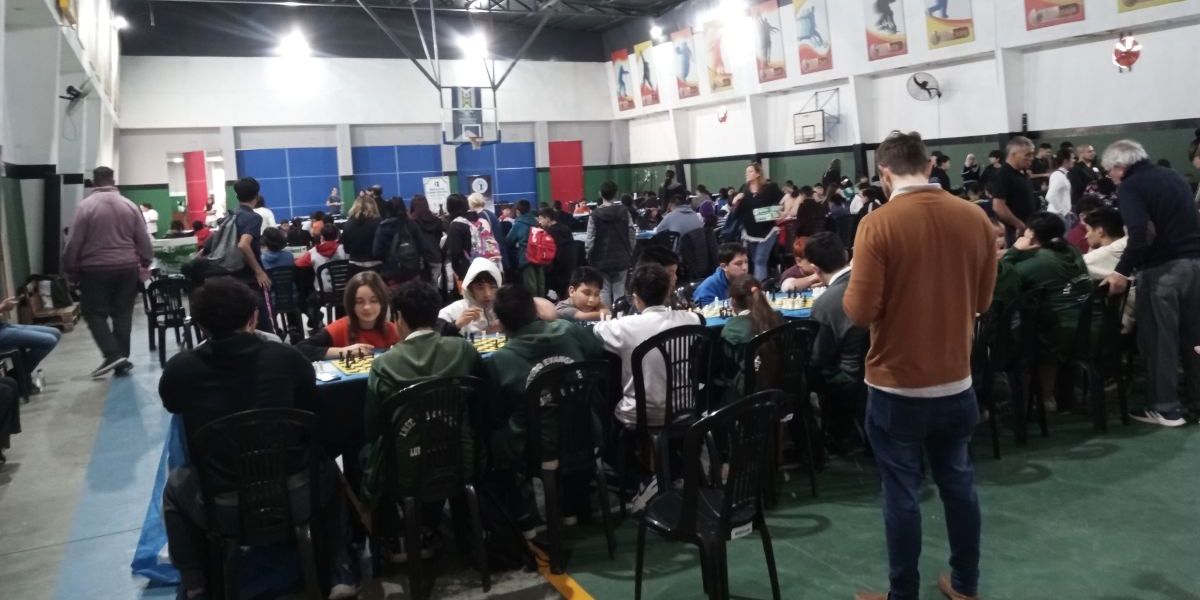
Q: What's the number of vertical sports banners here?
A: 10